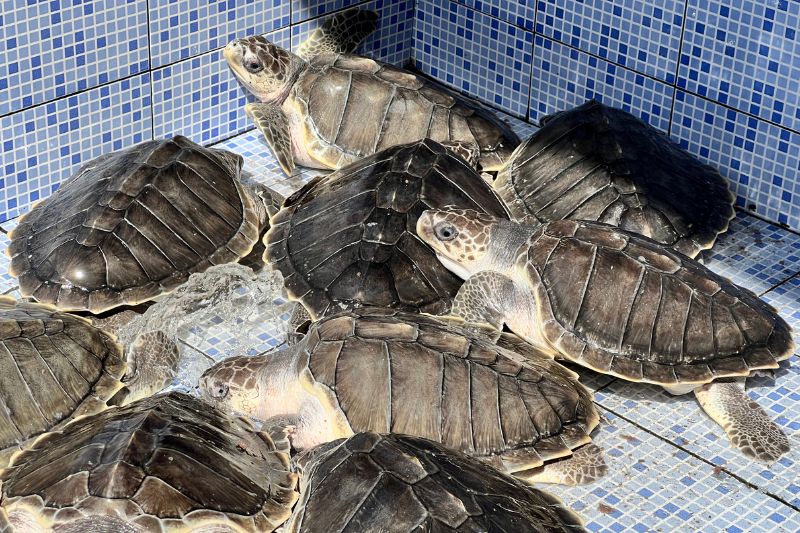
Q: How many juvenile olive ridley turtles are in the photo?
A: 9